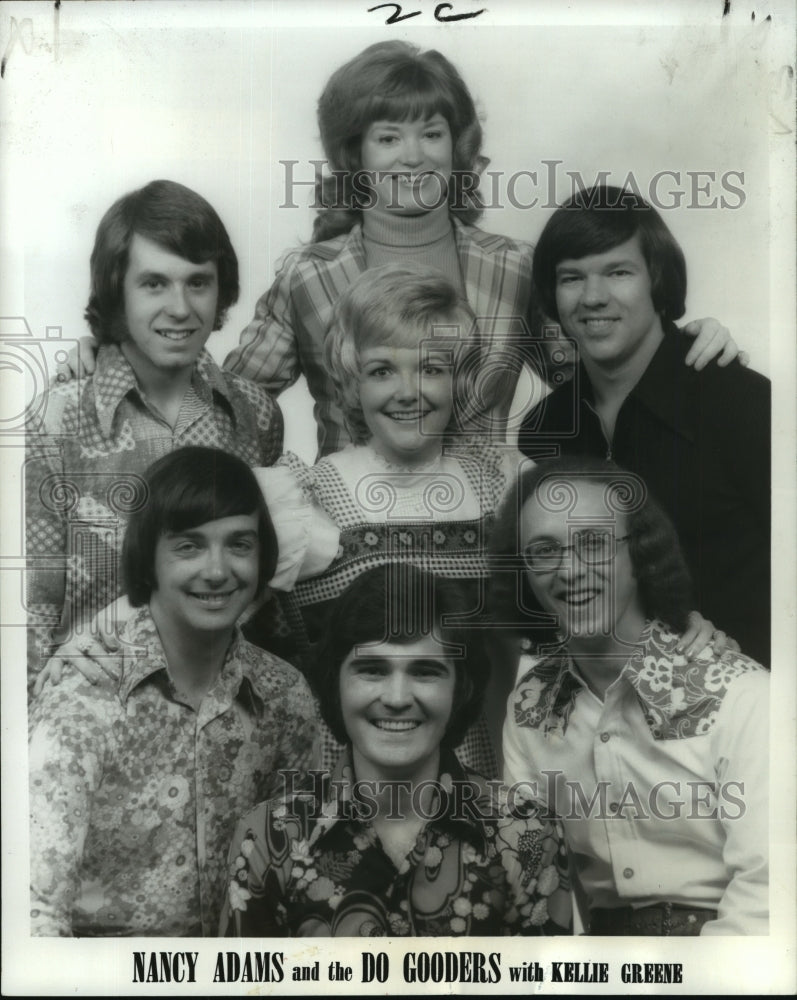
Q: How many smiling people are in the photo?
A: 7